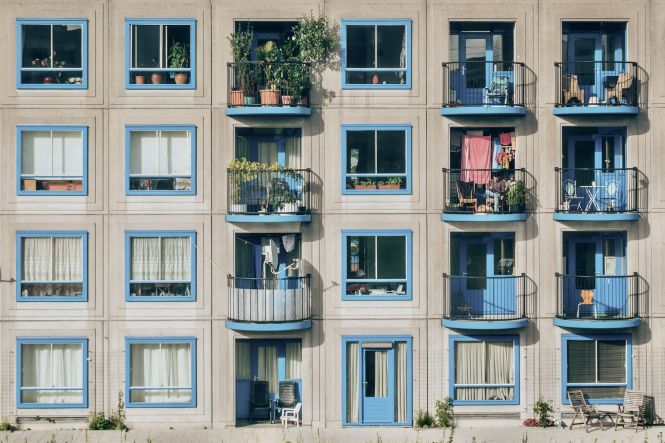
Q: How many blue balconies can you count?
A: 9